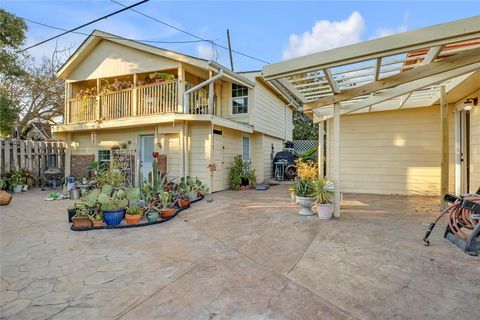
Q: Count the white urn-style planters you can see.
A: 1